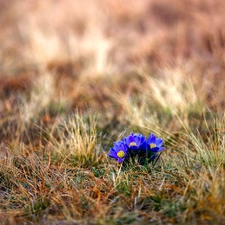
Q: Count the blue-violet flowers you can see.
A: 3